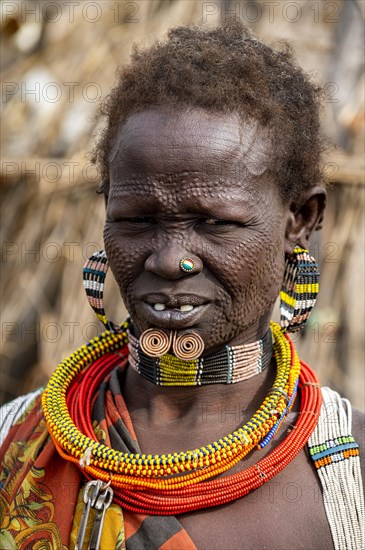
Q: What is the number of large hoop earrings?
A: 2